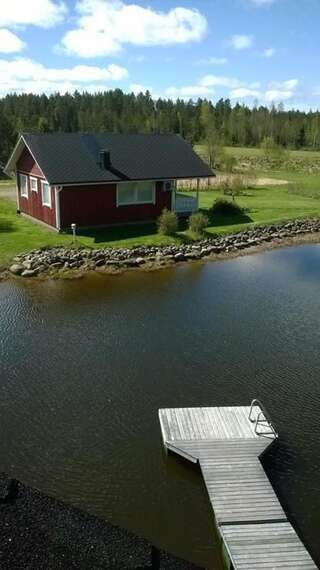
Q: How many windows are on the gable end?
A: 3